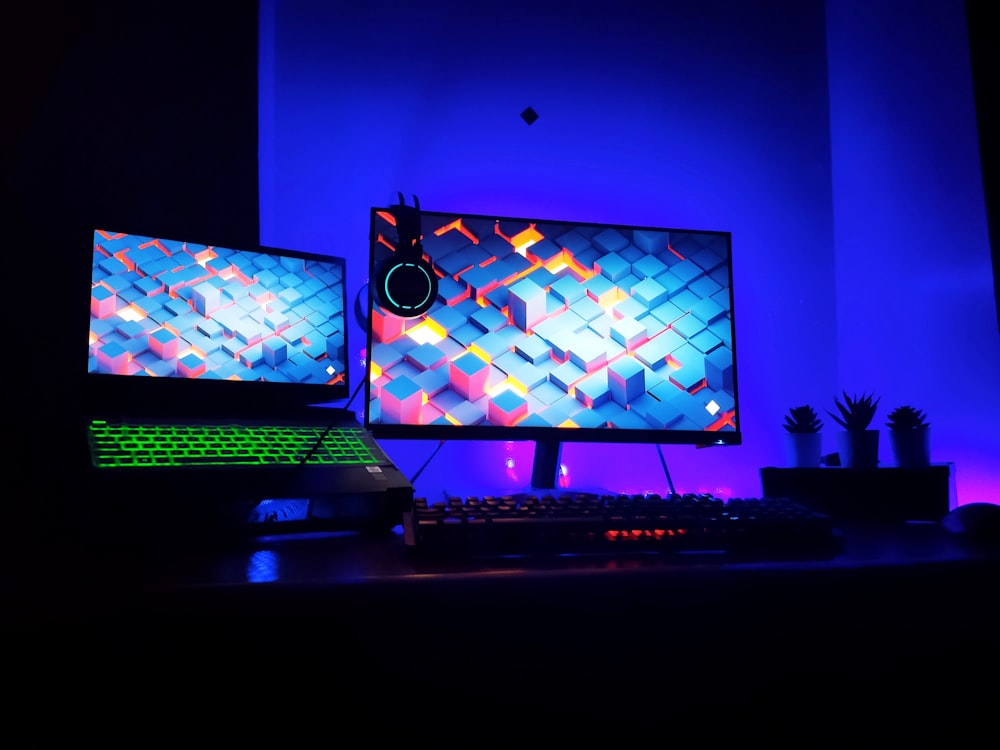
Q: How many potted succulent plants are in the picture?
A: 3